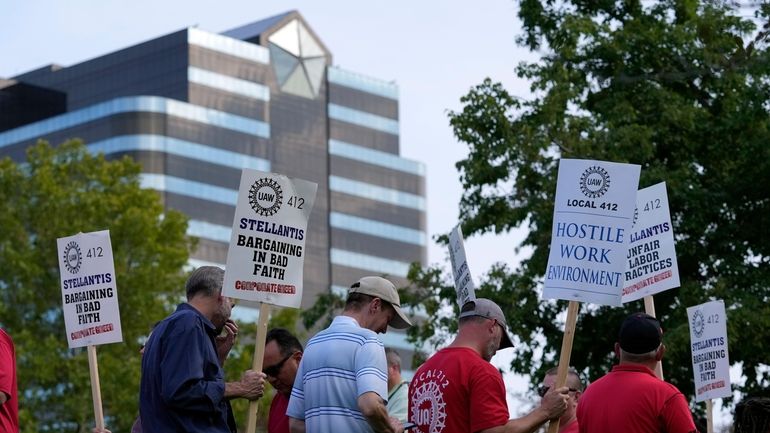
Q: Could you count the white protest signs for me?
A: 6